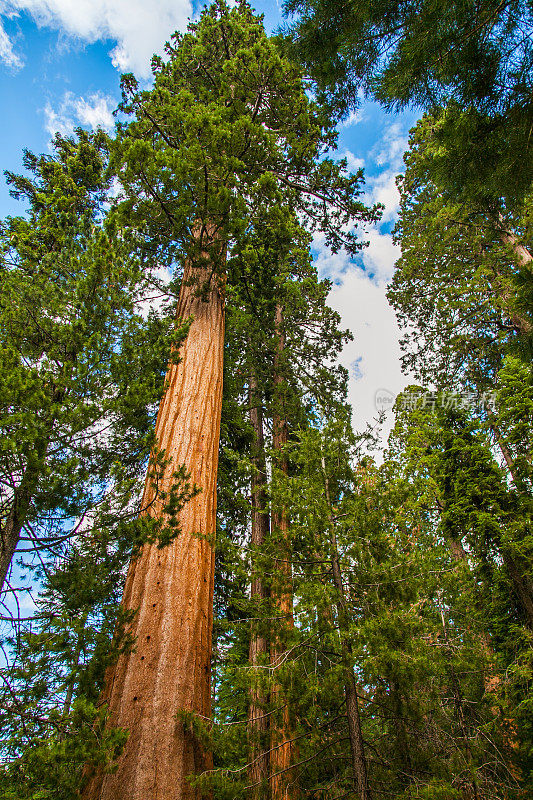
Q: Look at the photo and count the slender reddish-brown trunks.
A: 2